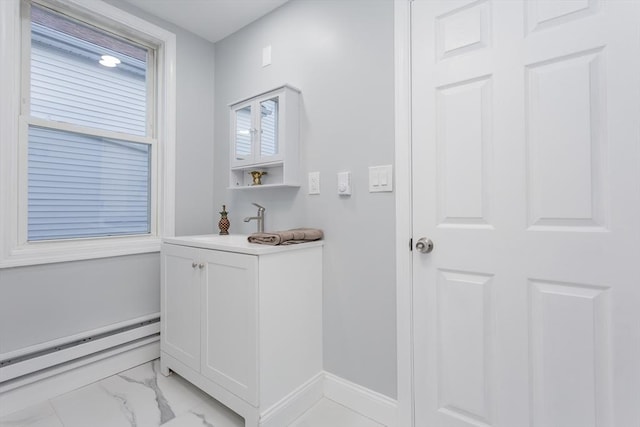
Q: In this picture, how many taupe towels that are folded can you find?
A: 1